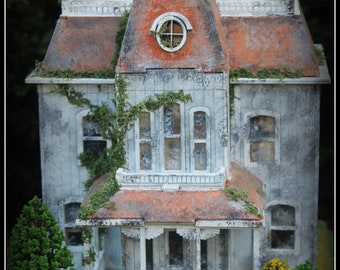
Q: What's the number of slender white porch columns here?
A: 4